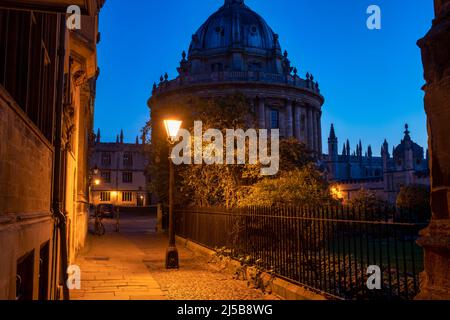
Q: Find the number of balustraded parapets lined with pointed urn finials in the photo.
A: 1